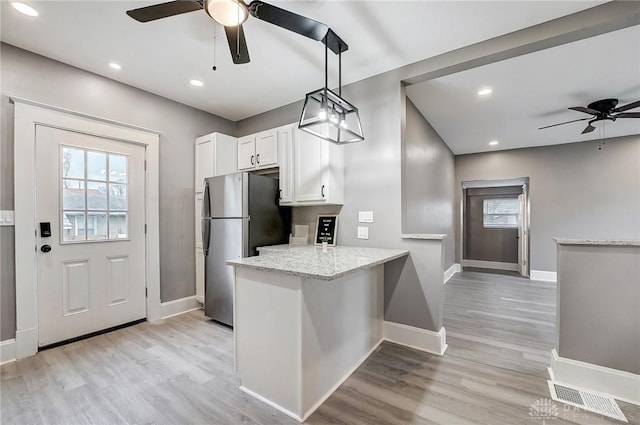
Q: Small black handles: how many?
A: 4